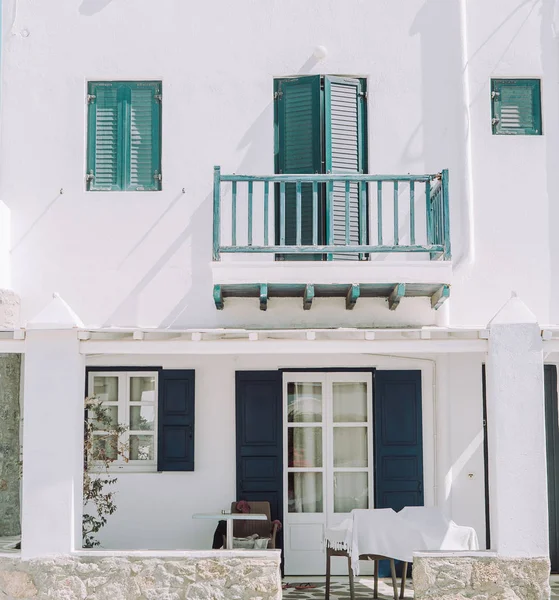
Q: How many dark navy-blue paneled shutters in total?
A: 3